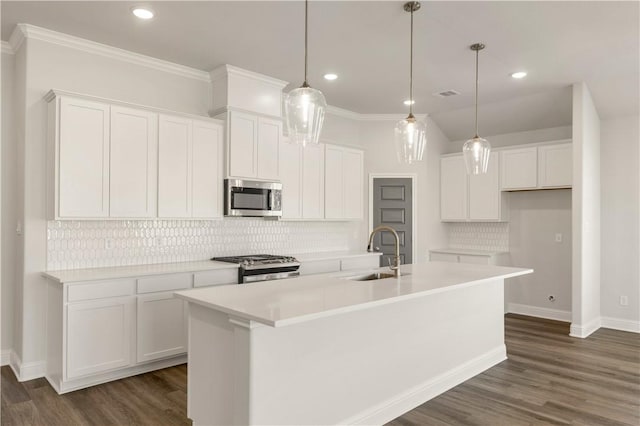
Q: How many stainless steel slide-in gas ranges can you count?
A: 1